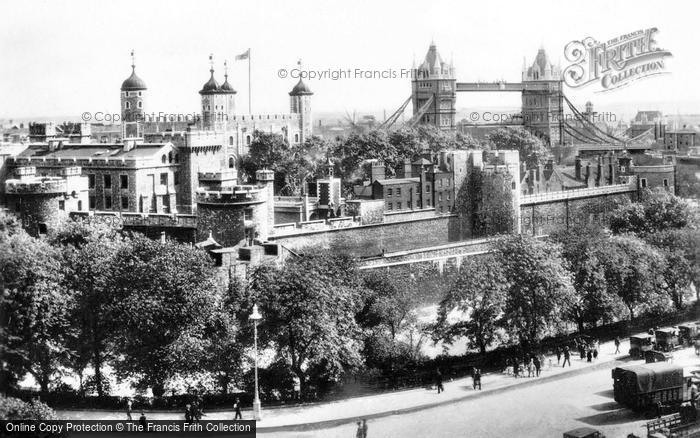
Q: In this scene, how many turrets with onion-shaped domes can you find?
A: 4